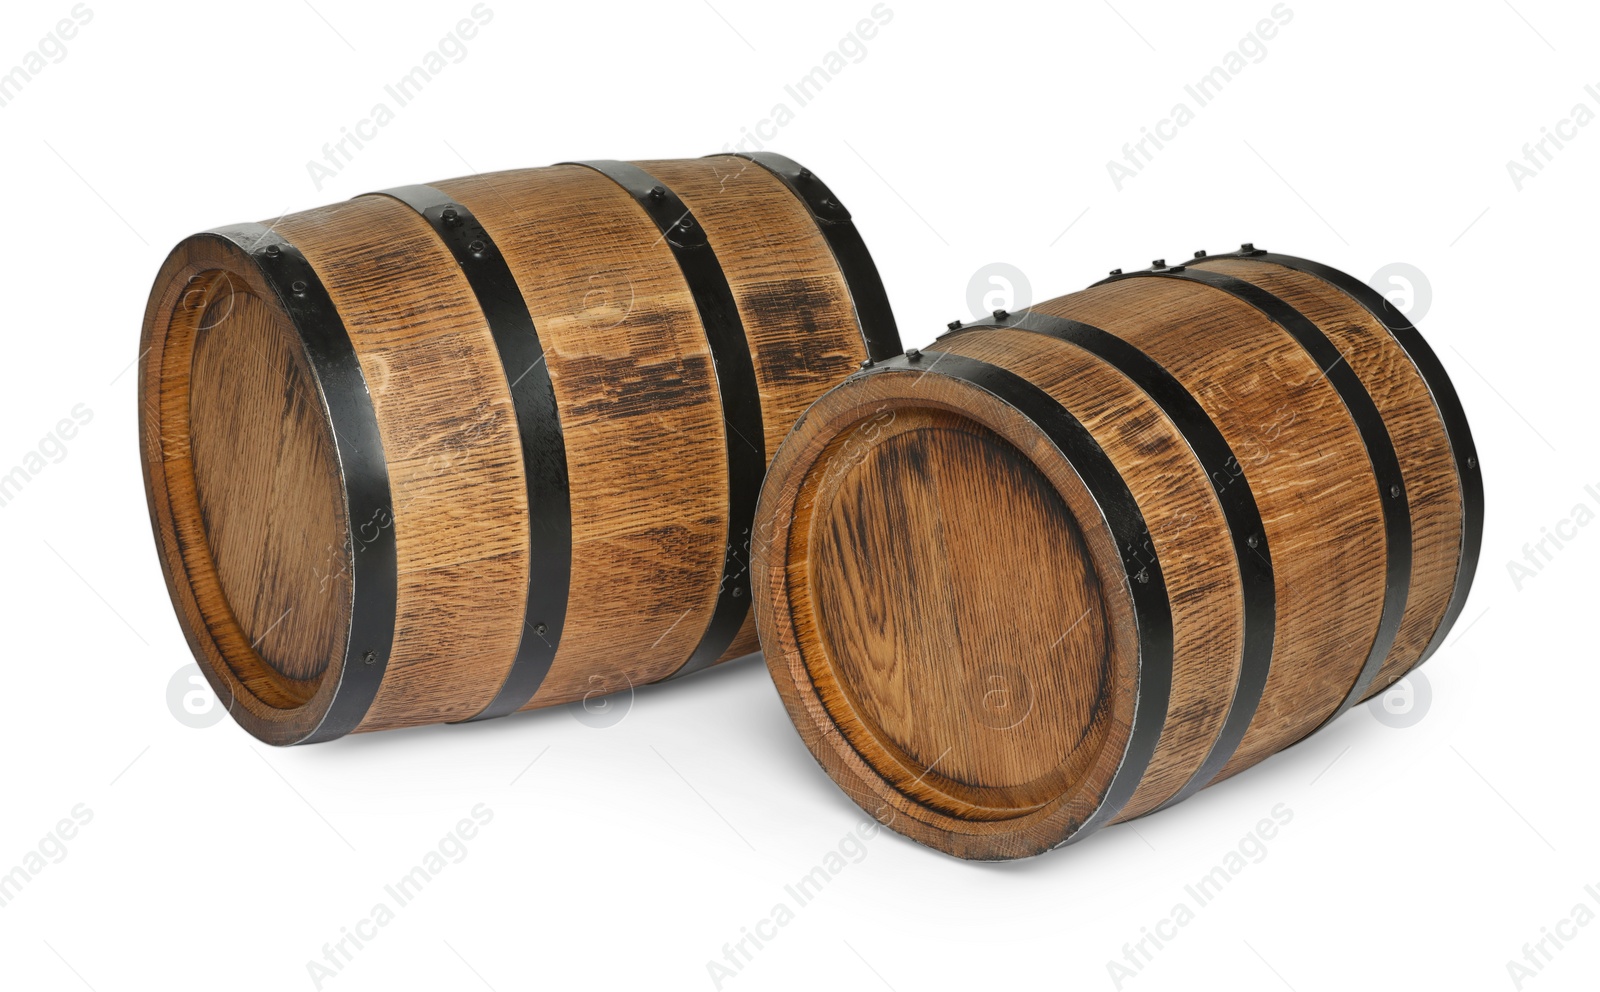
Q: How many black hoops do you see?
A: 8